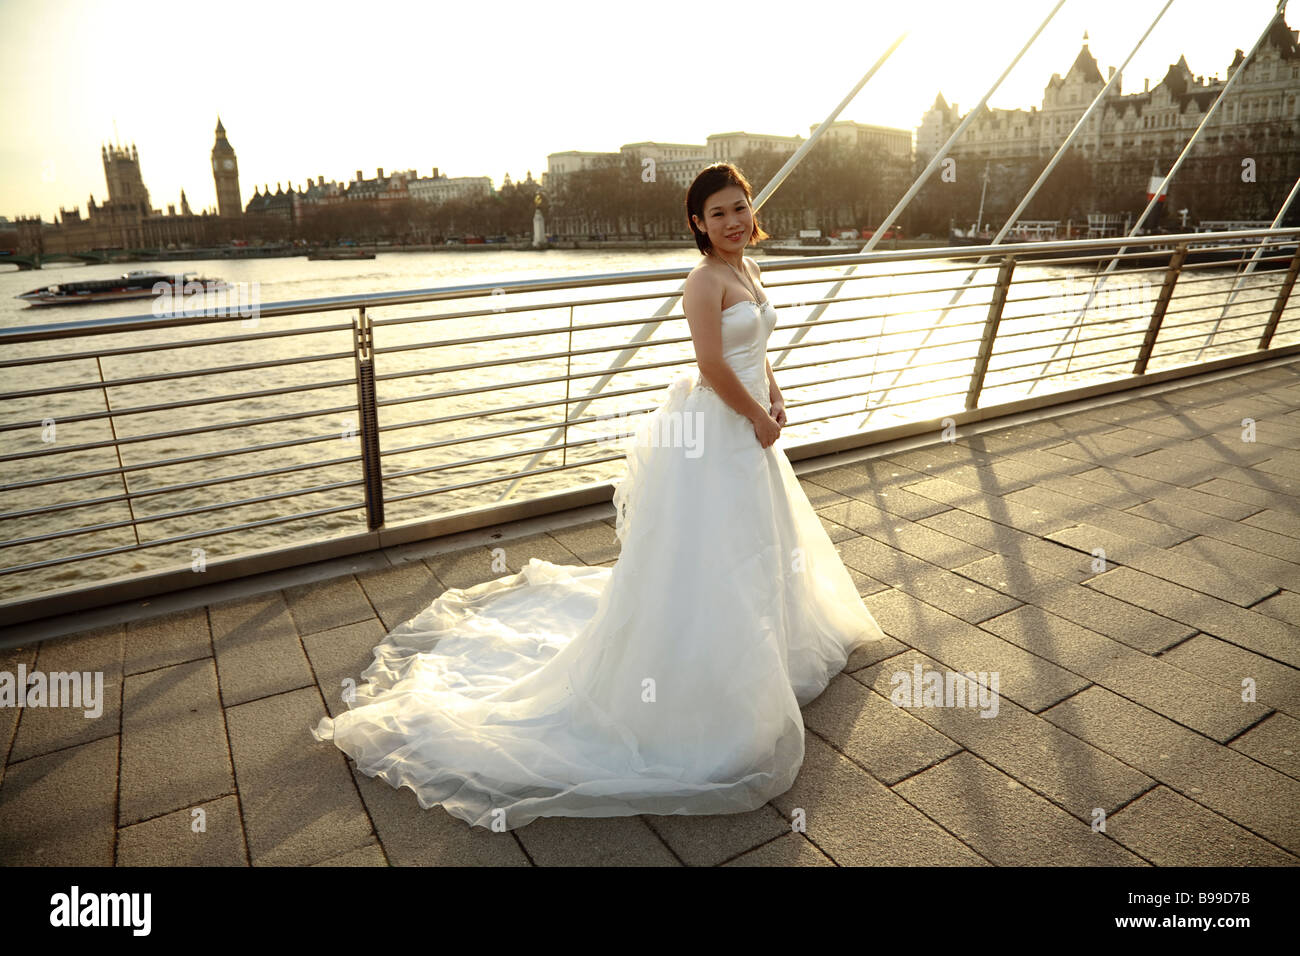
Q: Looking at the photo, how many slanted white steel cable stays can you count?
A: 5